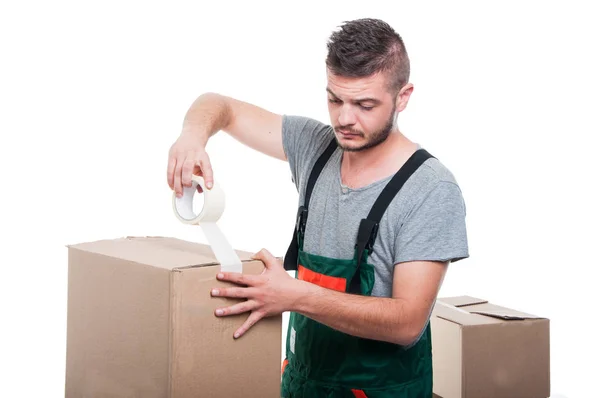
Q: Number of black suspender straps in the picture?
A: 2